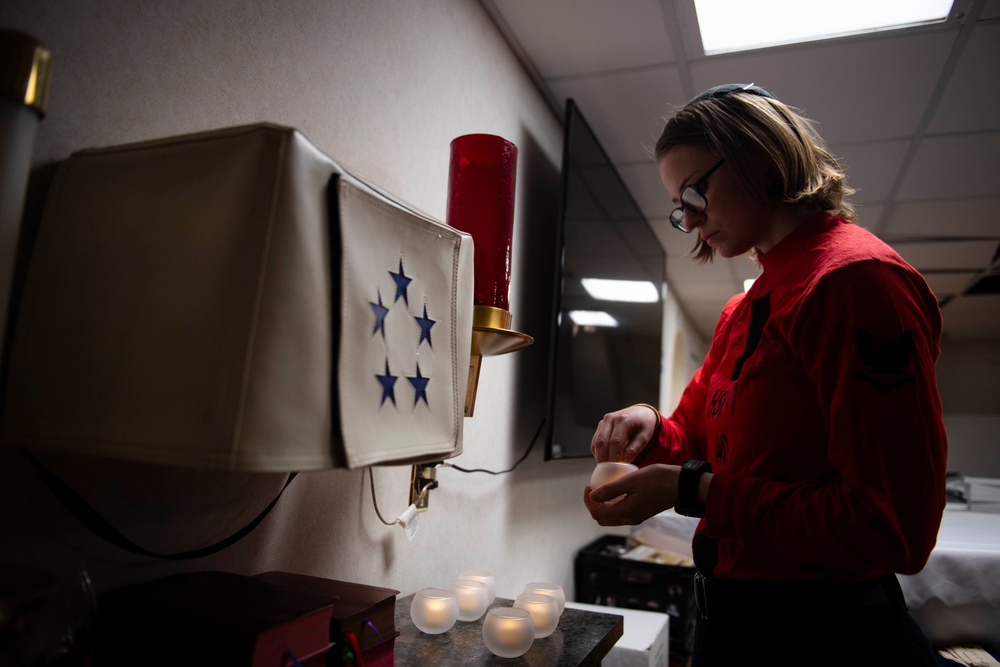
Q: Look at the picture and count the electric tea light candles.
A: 7